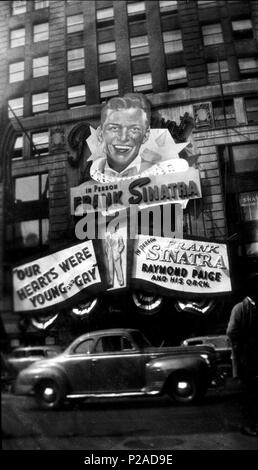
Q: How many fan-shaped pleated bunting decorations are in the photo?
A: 4